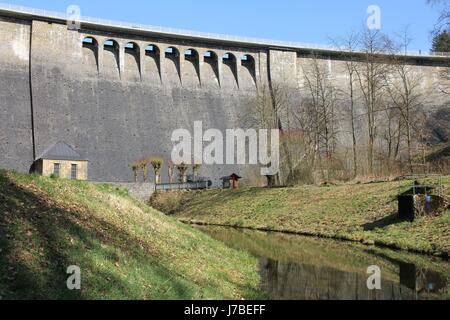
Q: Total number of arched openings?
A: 9